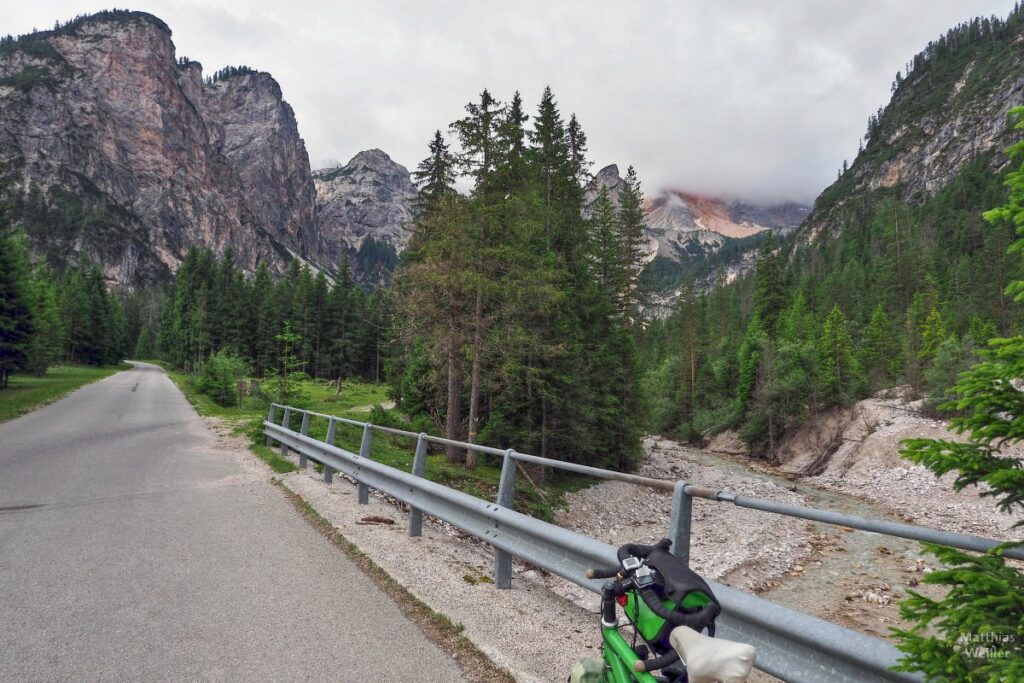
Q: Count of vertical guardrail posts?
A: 8